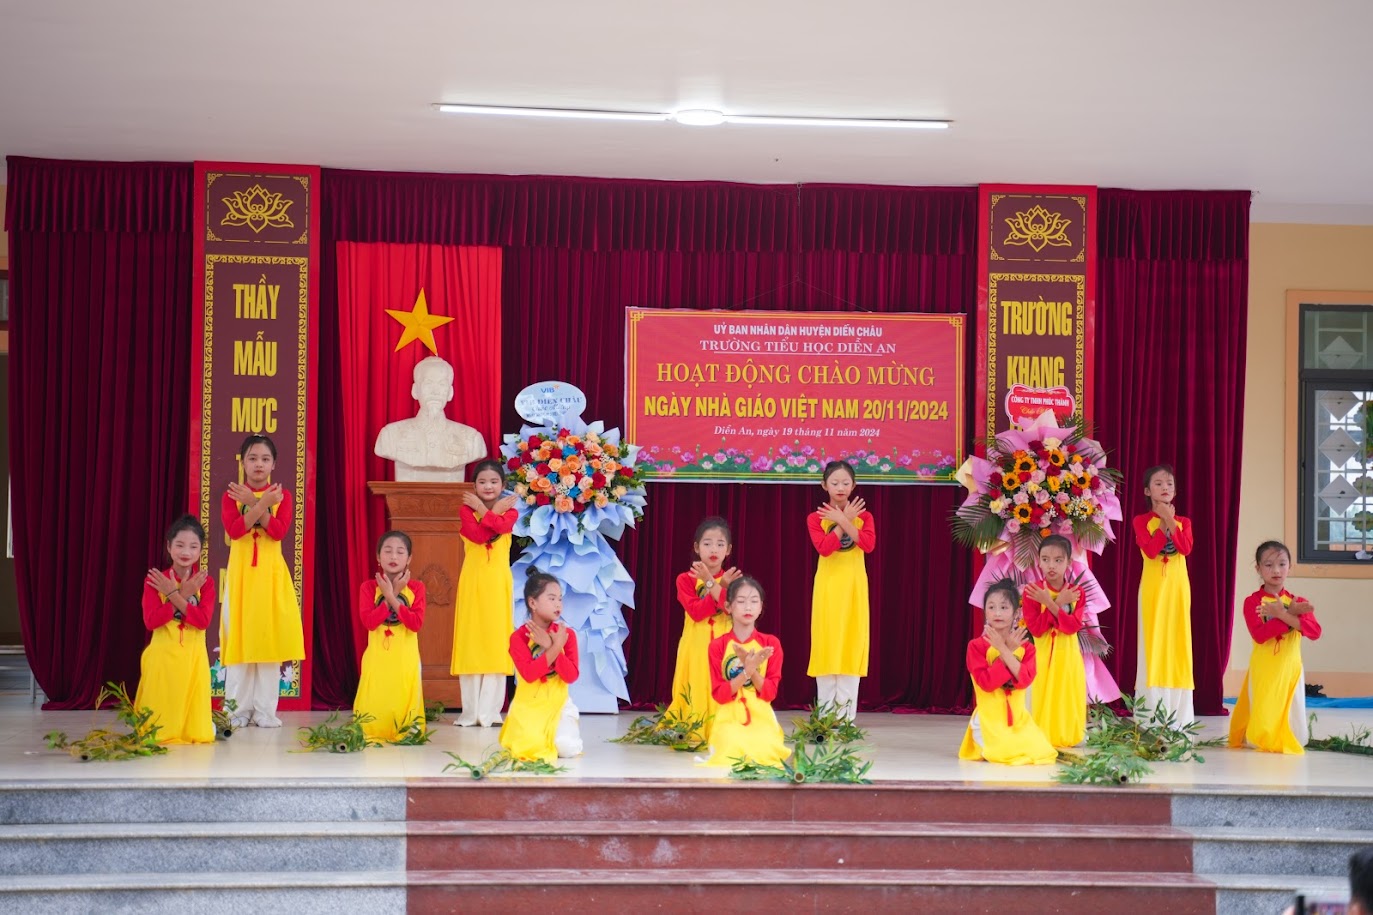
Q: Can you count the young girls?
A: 12